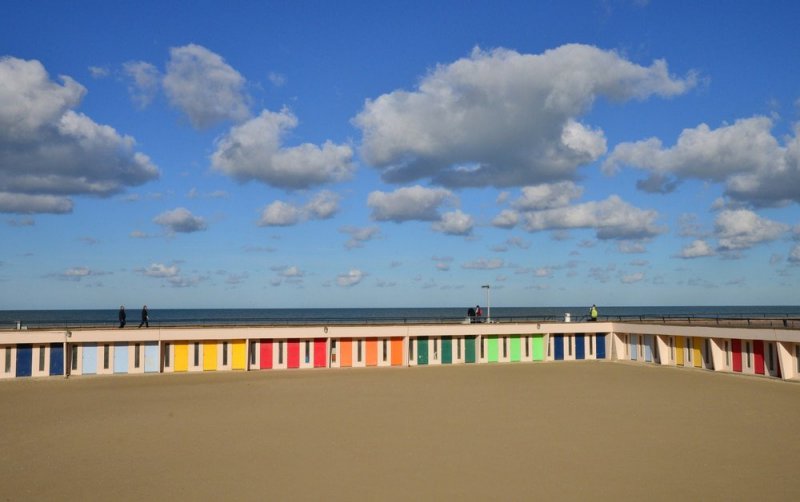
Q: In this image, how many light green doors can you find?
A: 3